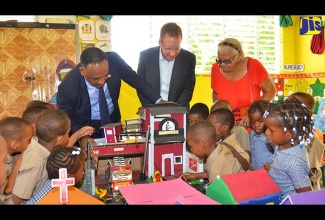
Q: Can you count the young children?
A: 13